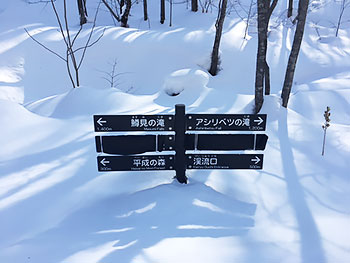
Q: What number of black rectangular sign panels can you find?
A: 6